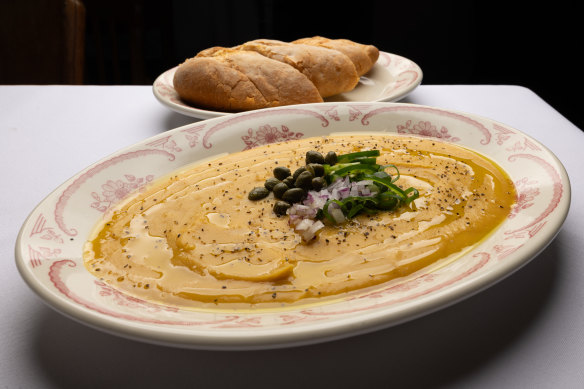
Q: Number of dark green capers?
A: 13